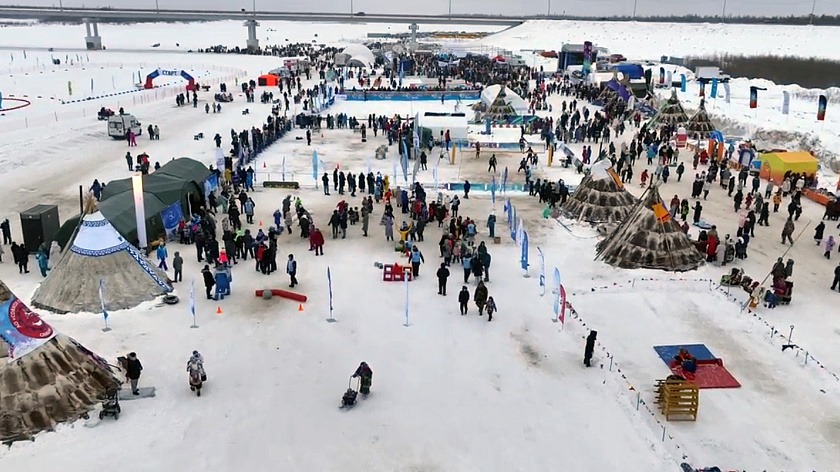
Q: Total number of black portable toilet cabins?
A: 1